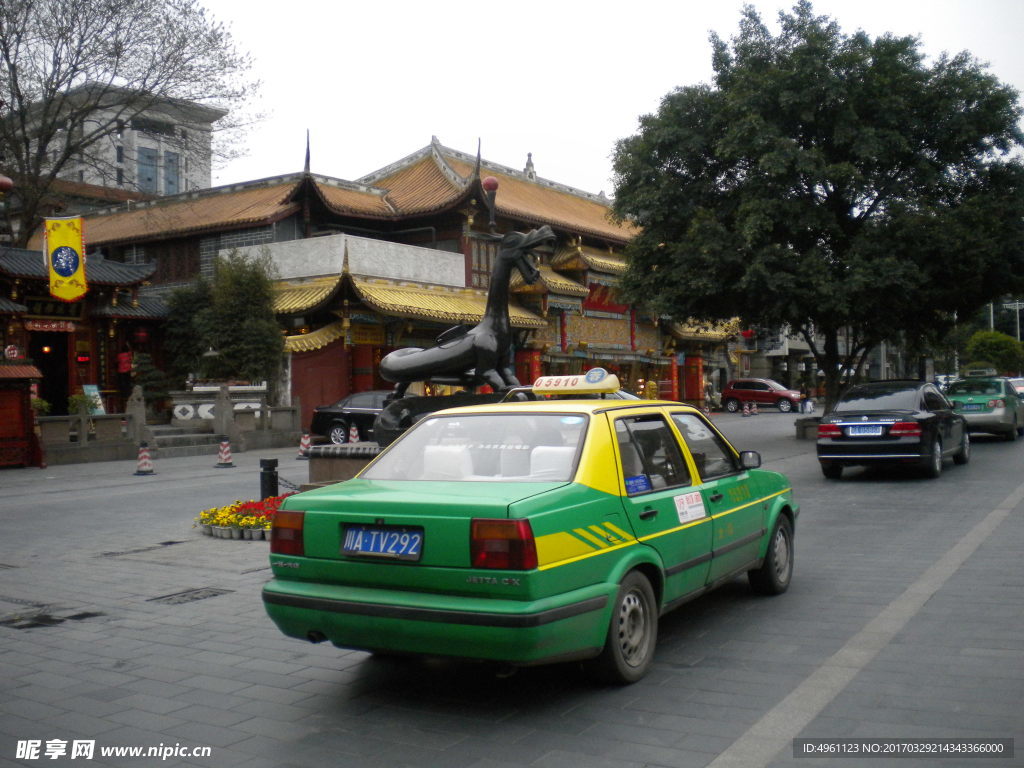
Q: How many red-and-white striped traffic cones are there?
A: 7